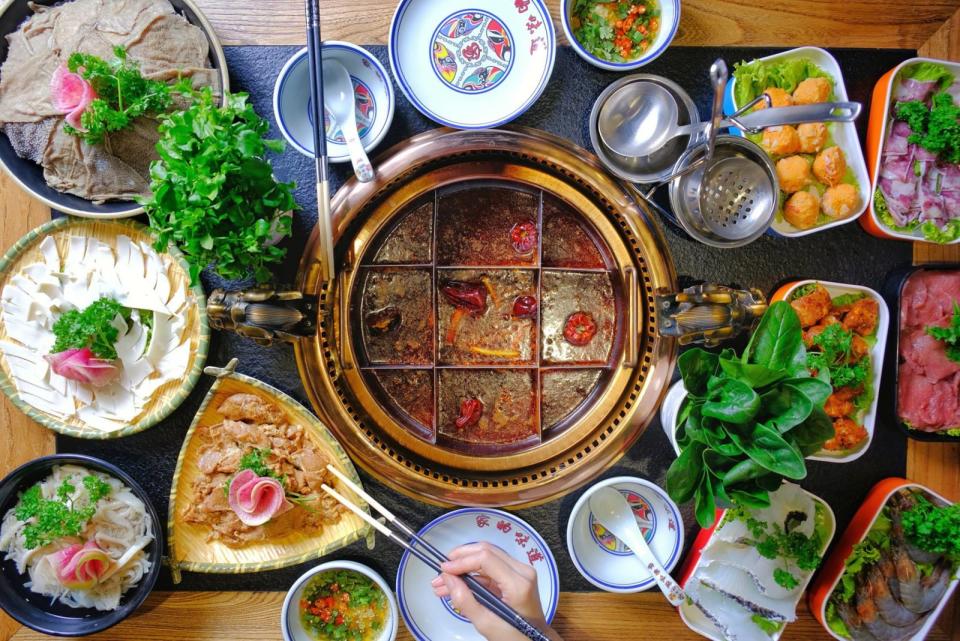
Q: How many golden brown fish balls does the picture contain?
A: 8